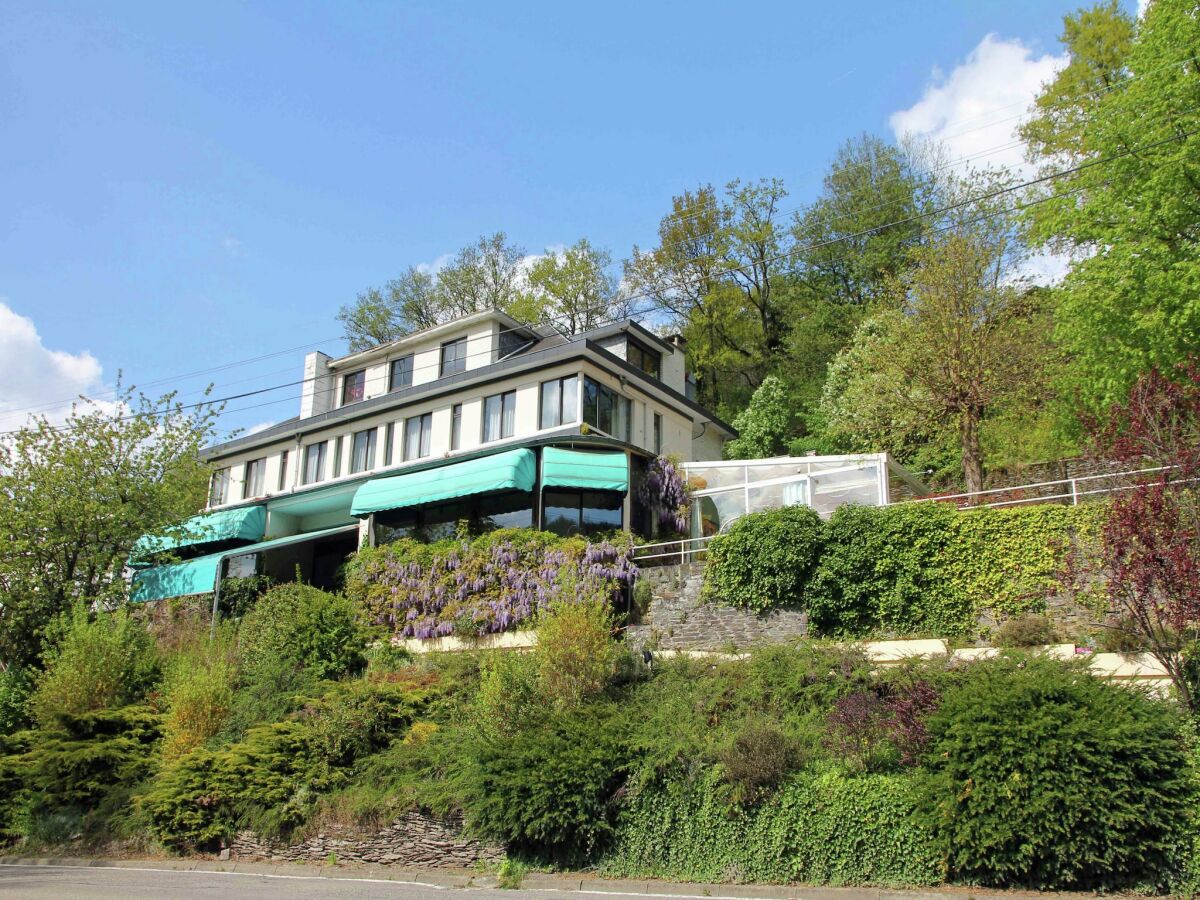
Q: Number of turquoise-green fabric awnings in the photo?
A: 4